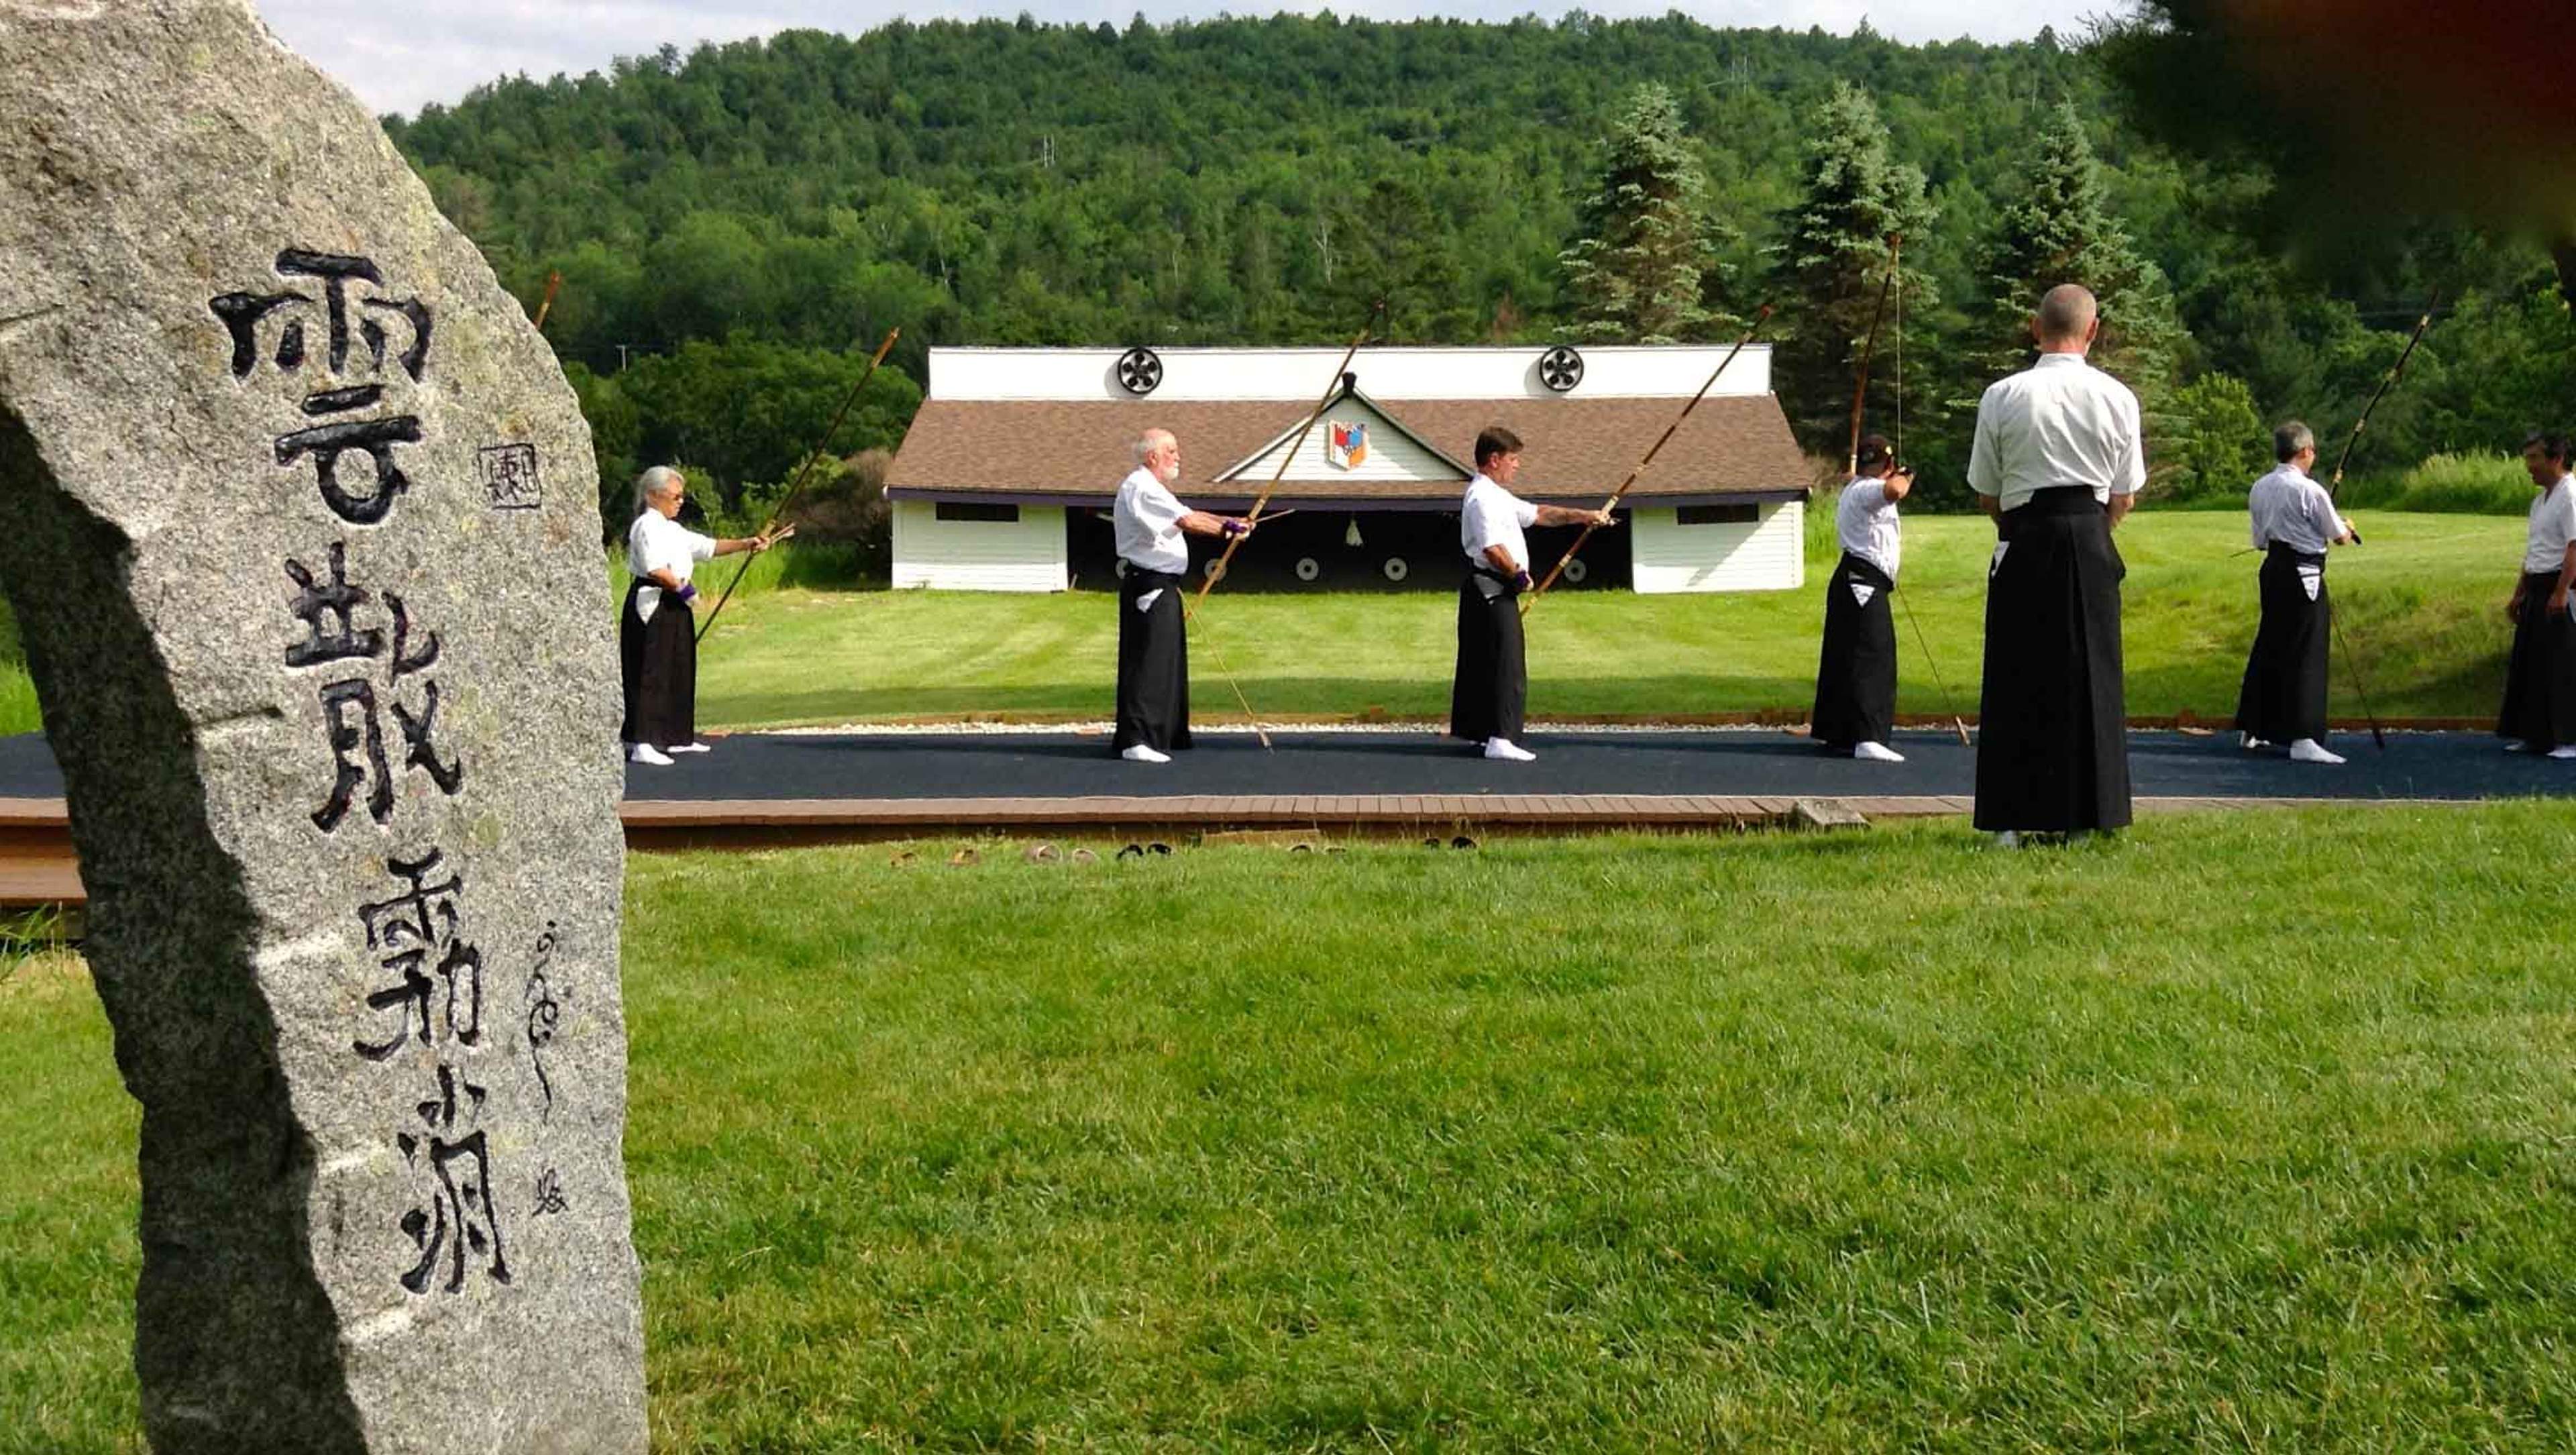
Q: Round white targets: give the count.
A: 5